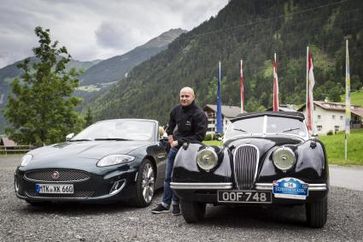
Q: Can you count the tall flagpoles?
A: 5